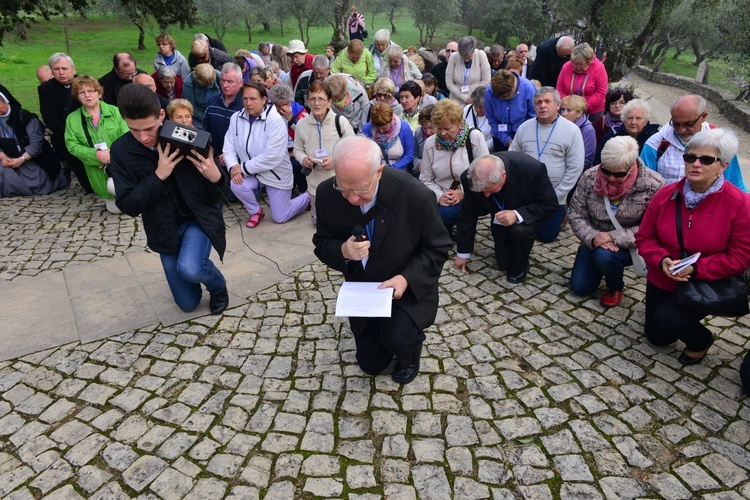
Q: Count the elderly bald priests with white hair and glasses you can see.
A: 1